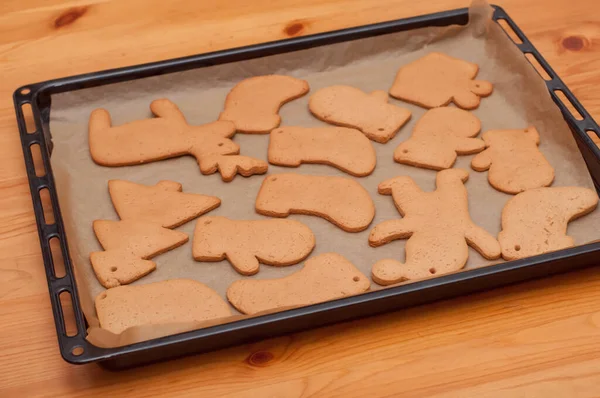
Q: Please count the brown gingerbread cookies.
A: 14